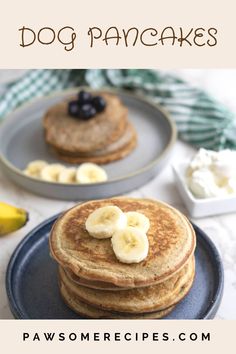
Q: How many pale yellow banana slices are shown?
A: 7